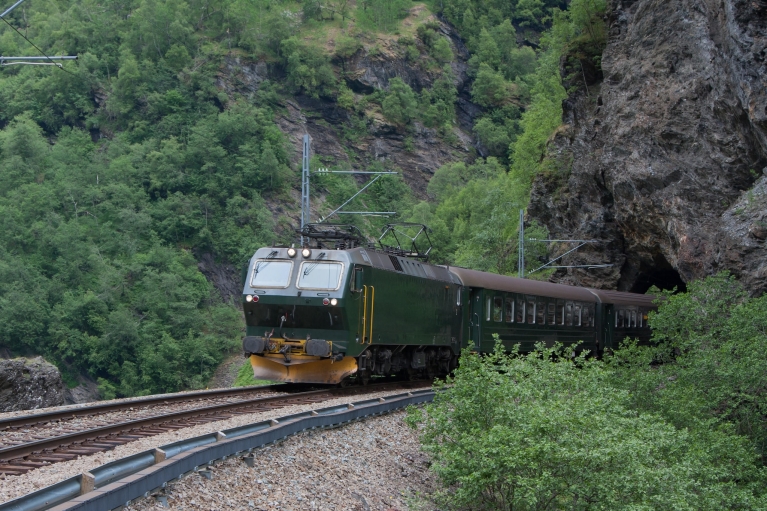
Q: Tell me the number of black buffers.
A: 2